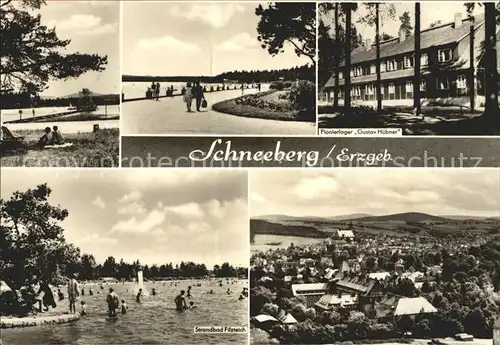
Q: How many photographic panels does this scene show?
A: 5